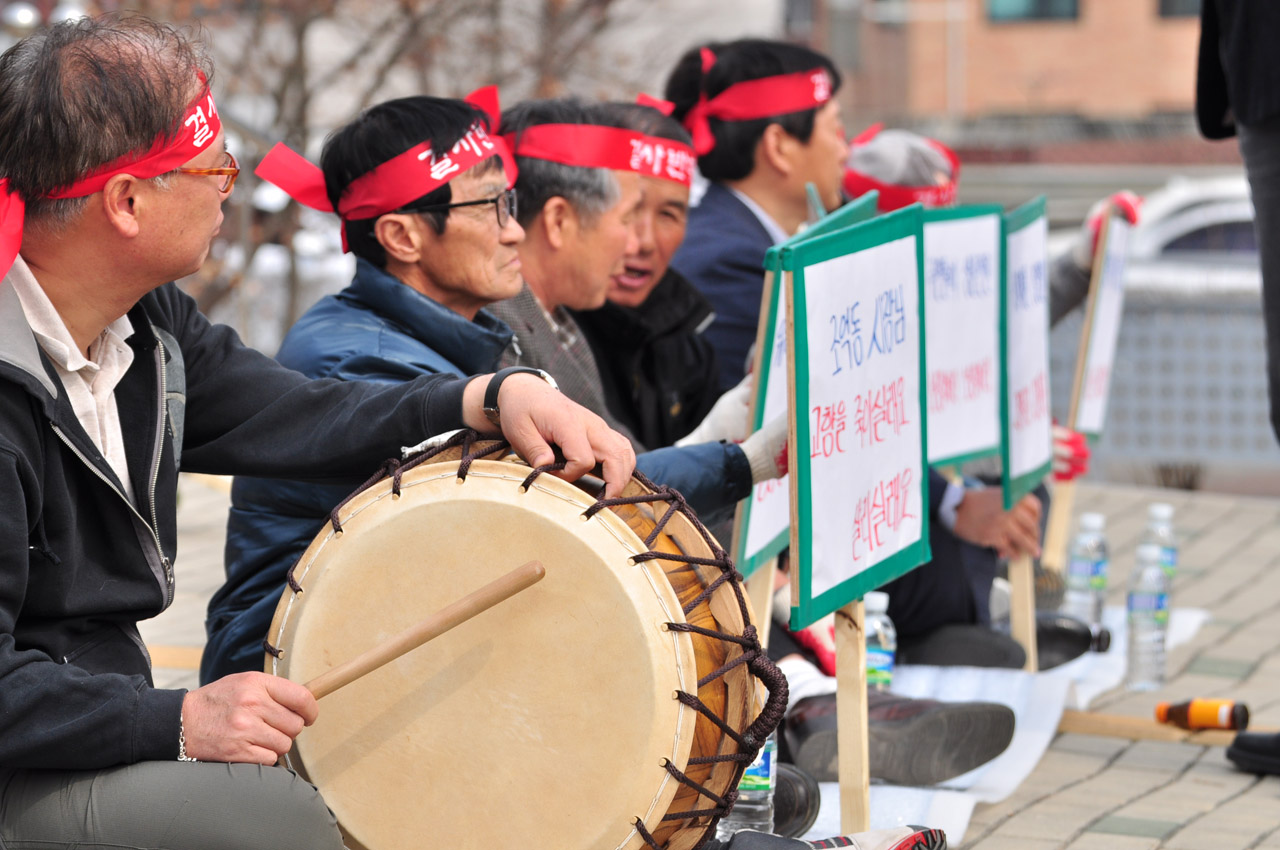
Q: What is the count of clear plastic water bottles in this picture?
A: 5